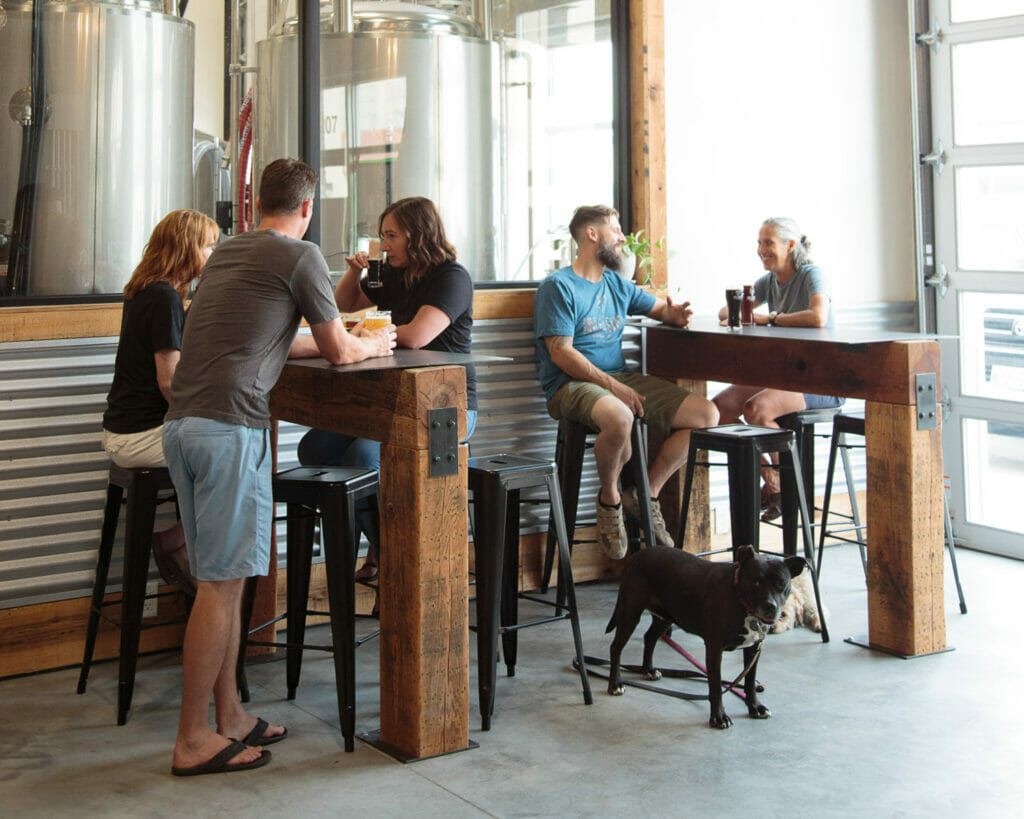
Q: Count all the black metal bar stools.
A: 8